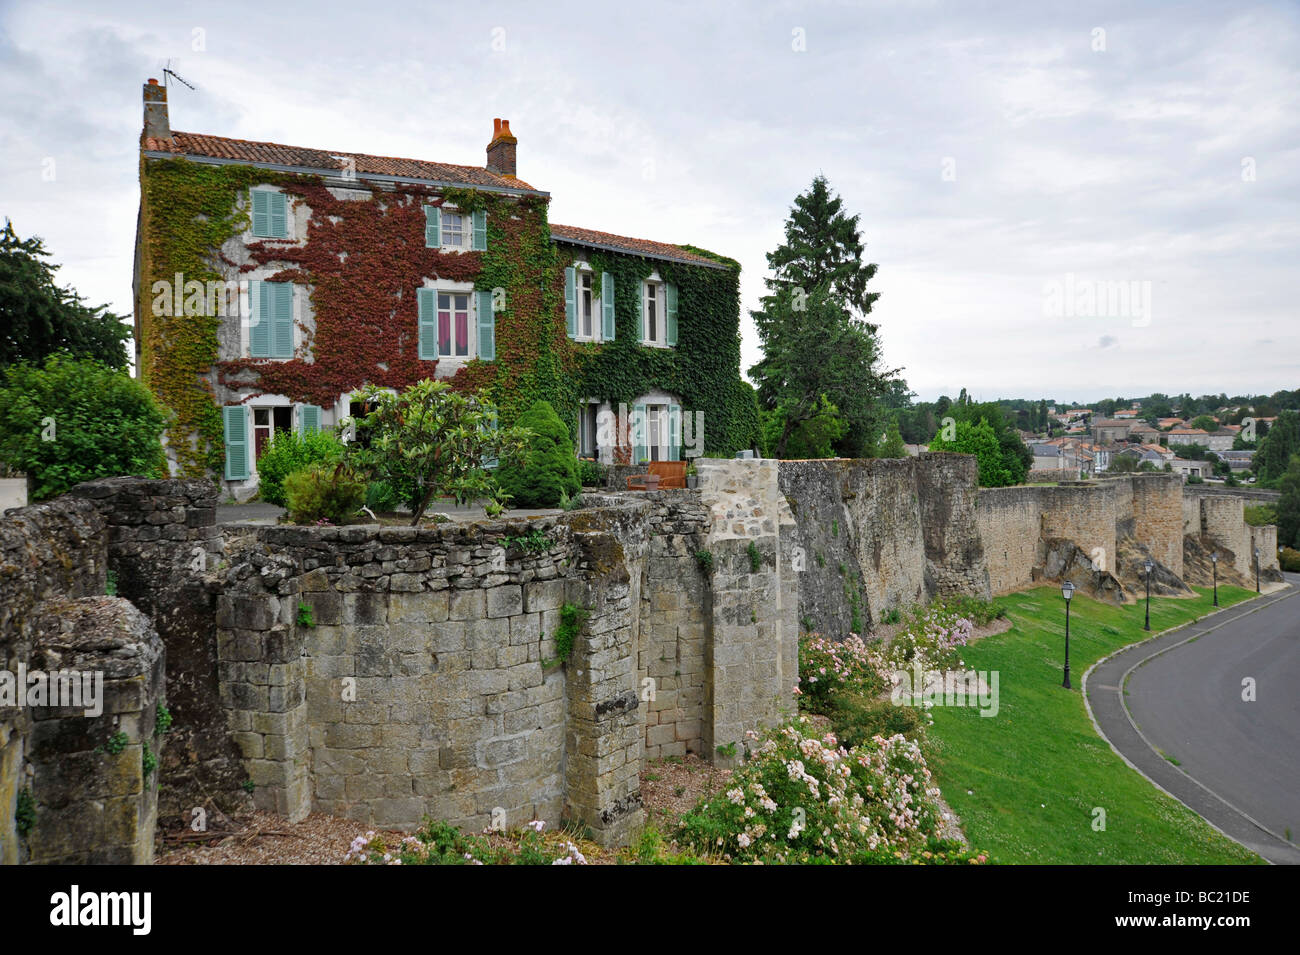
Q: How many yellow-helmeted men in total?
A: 0